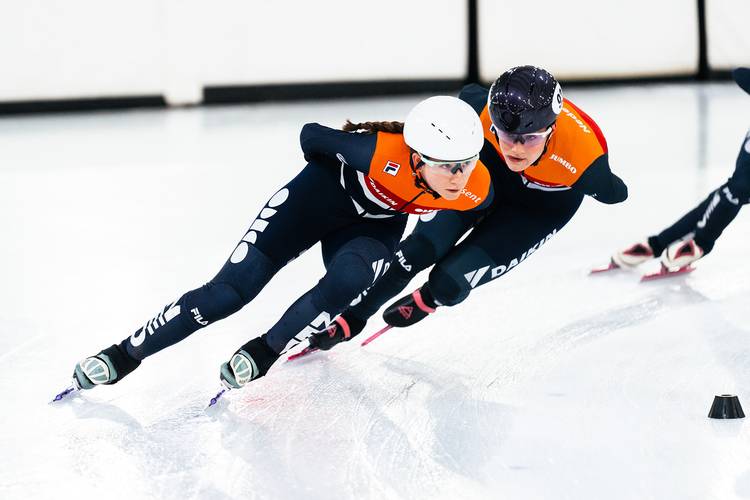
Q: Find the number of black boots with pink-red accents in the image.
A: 2